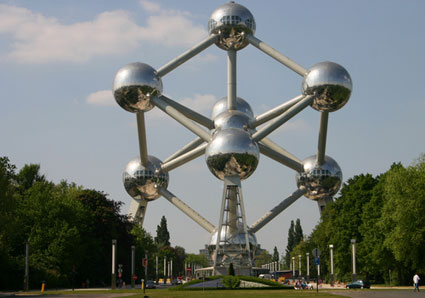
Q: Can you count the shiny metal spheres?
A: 9